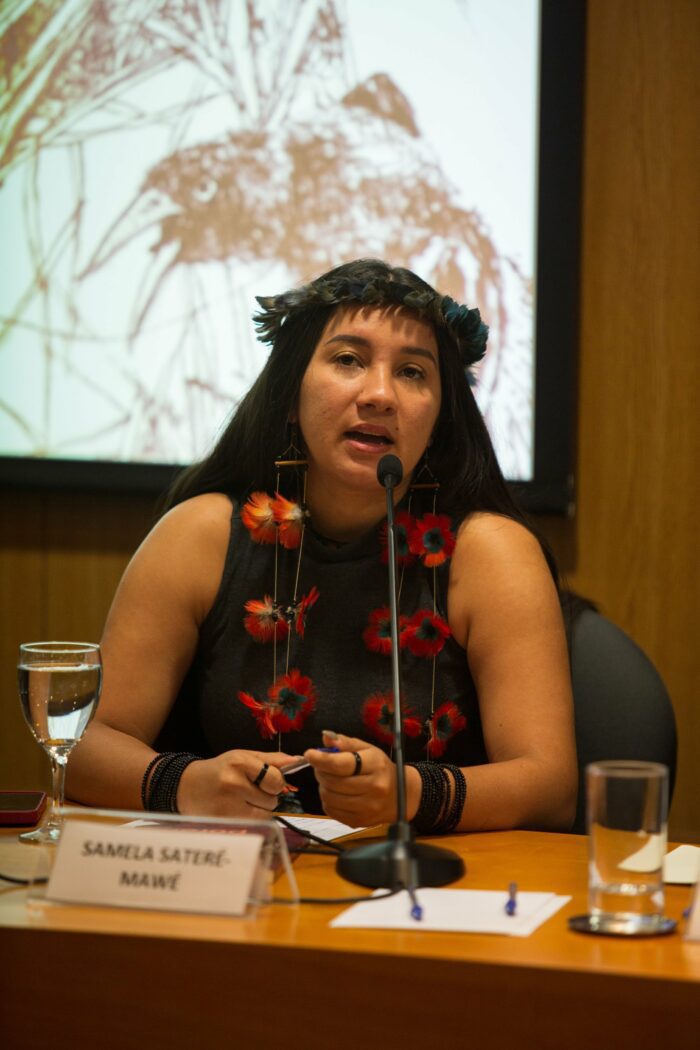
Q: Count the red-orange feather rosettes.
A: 12